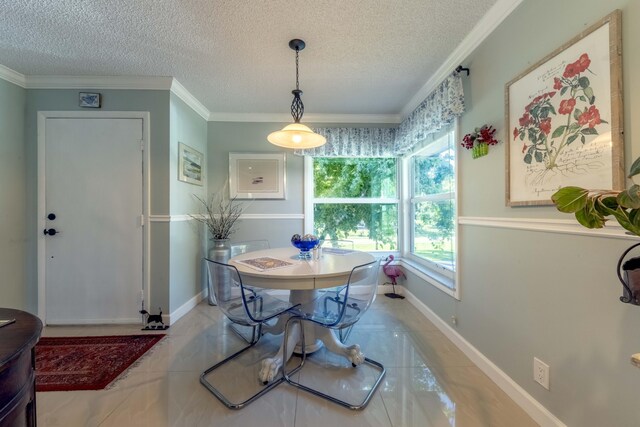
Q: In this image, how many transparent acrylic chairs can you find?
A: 4